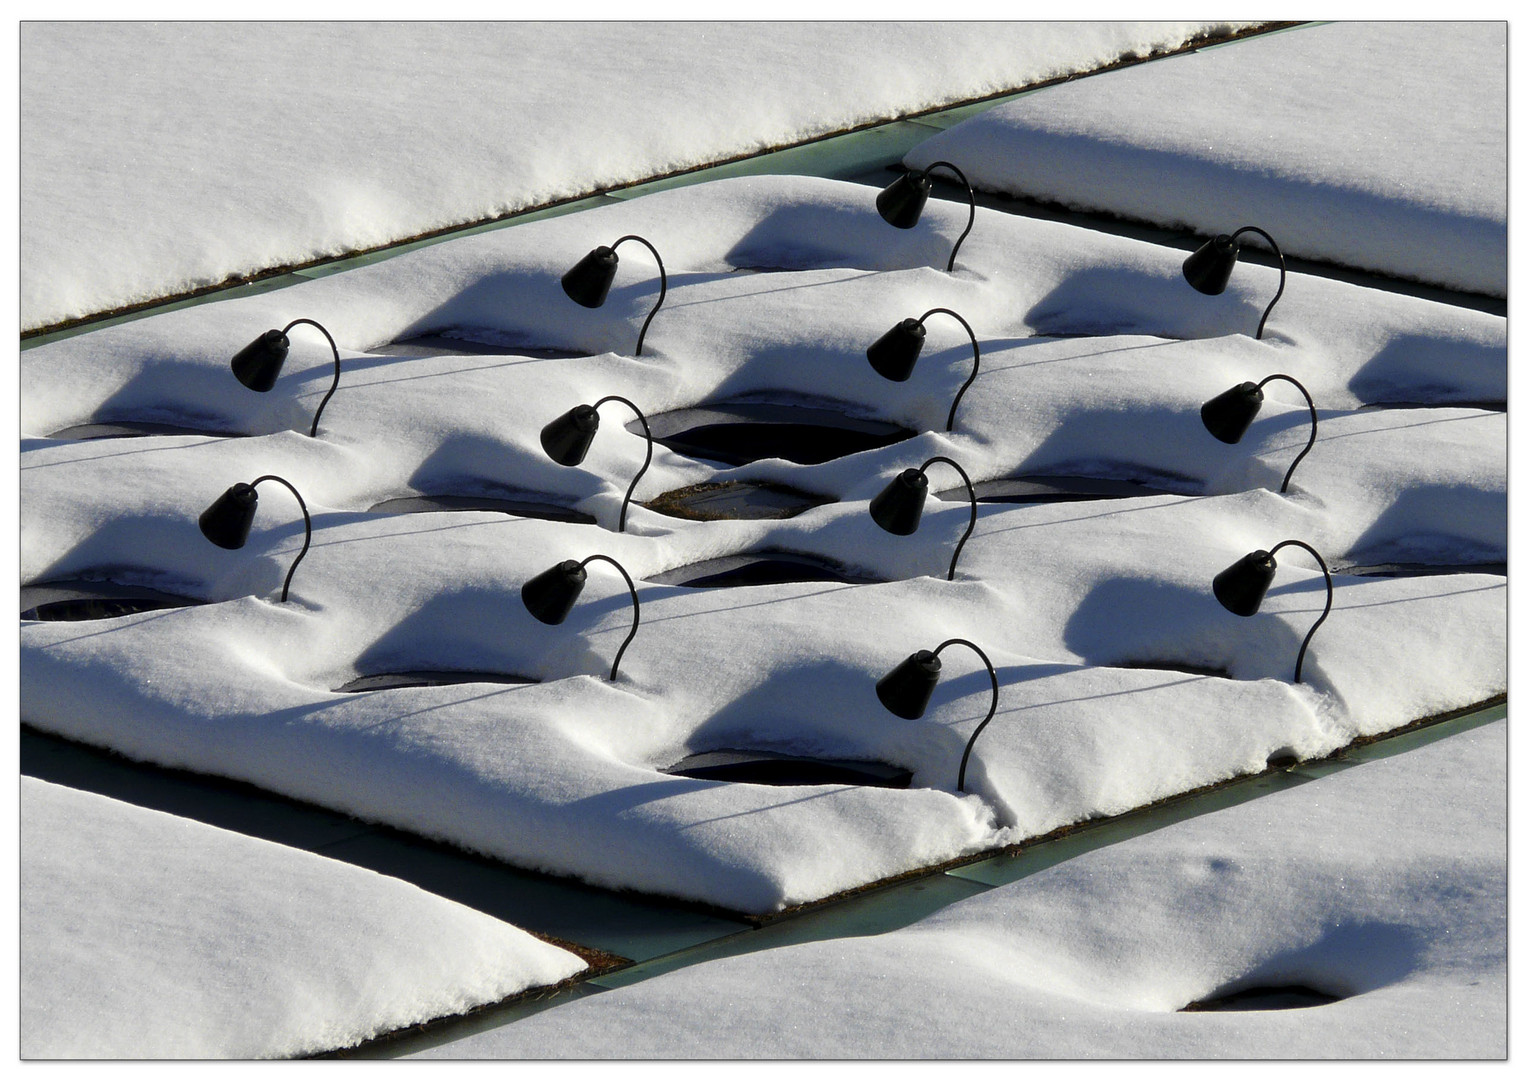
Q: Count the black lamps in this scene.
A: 12